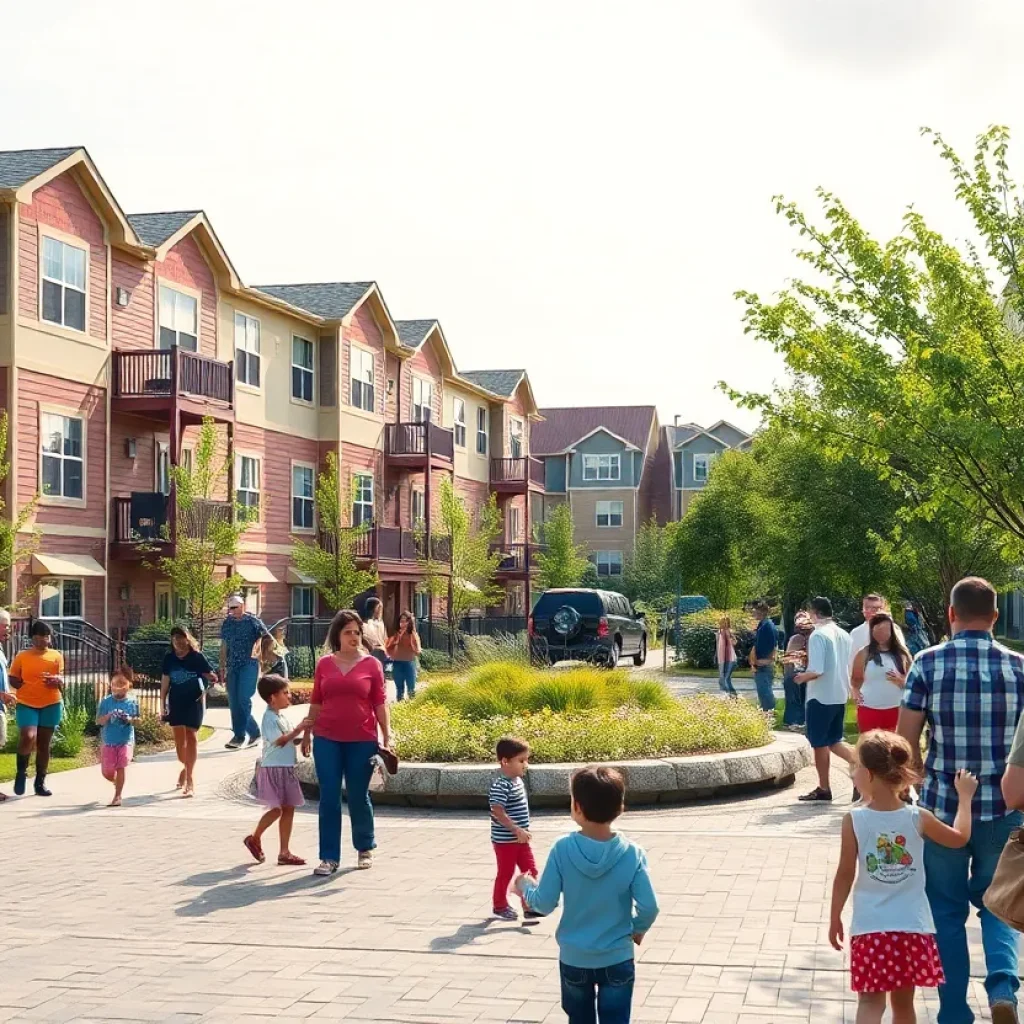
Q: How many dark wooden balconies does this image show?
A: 6